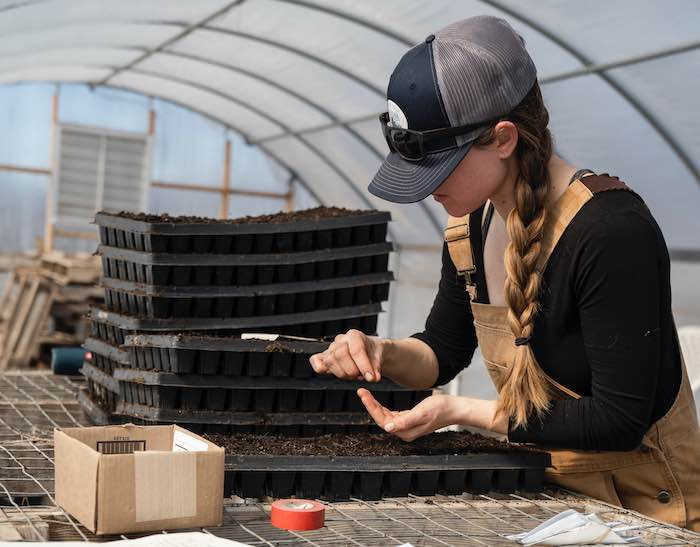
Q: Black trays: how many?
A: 11